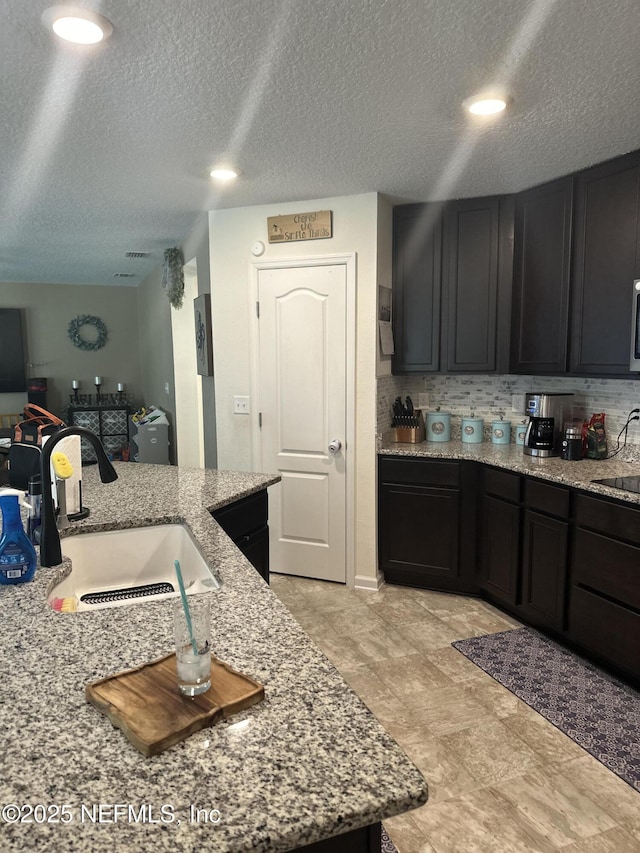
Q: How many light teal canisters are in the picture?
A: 4